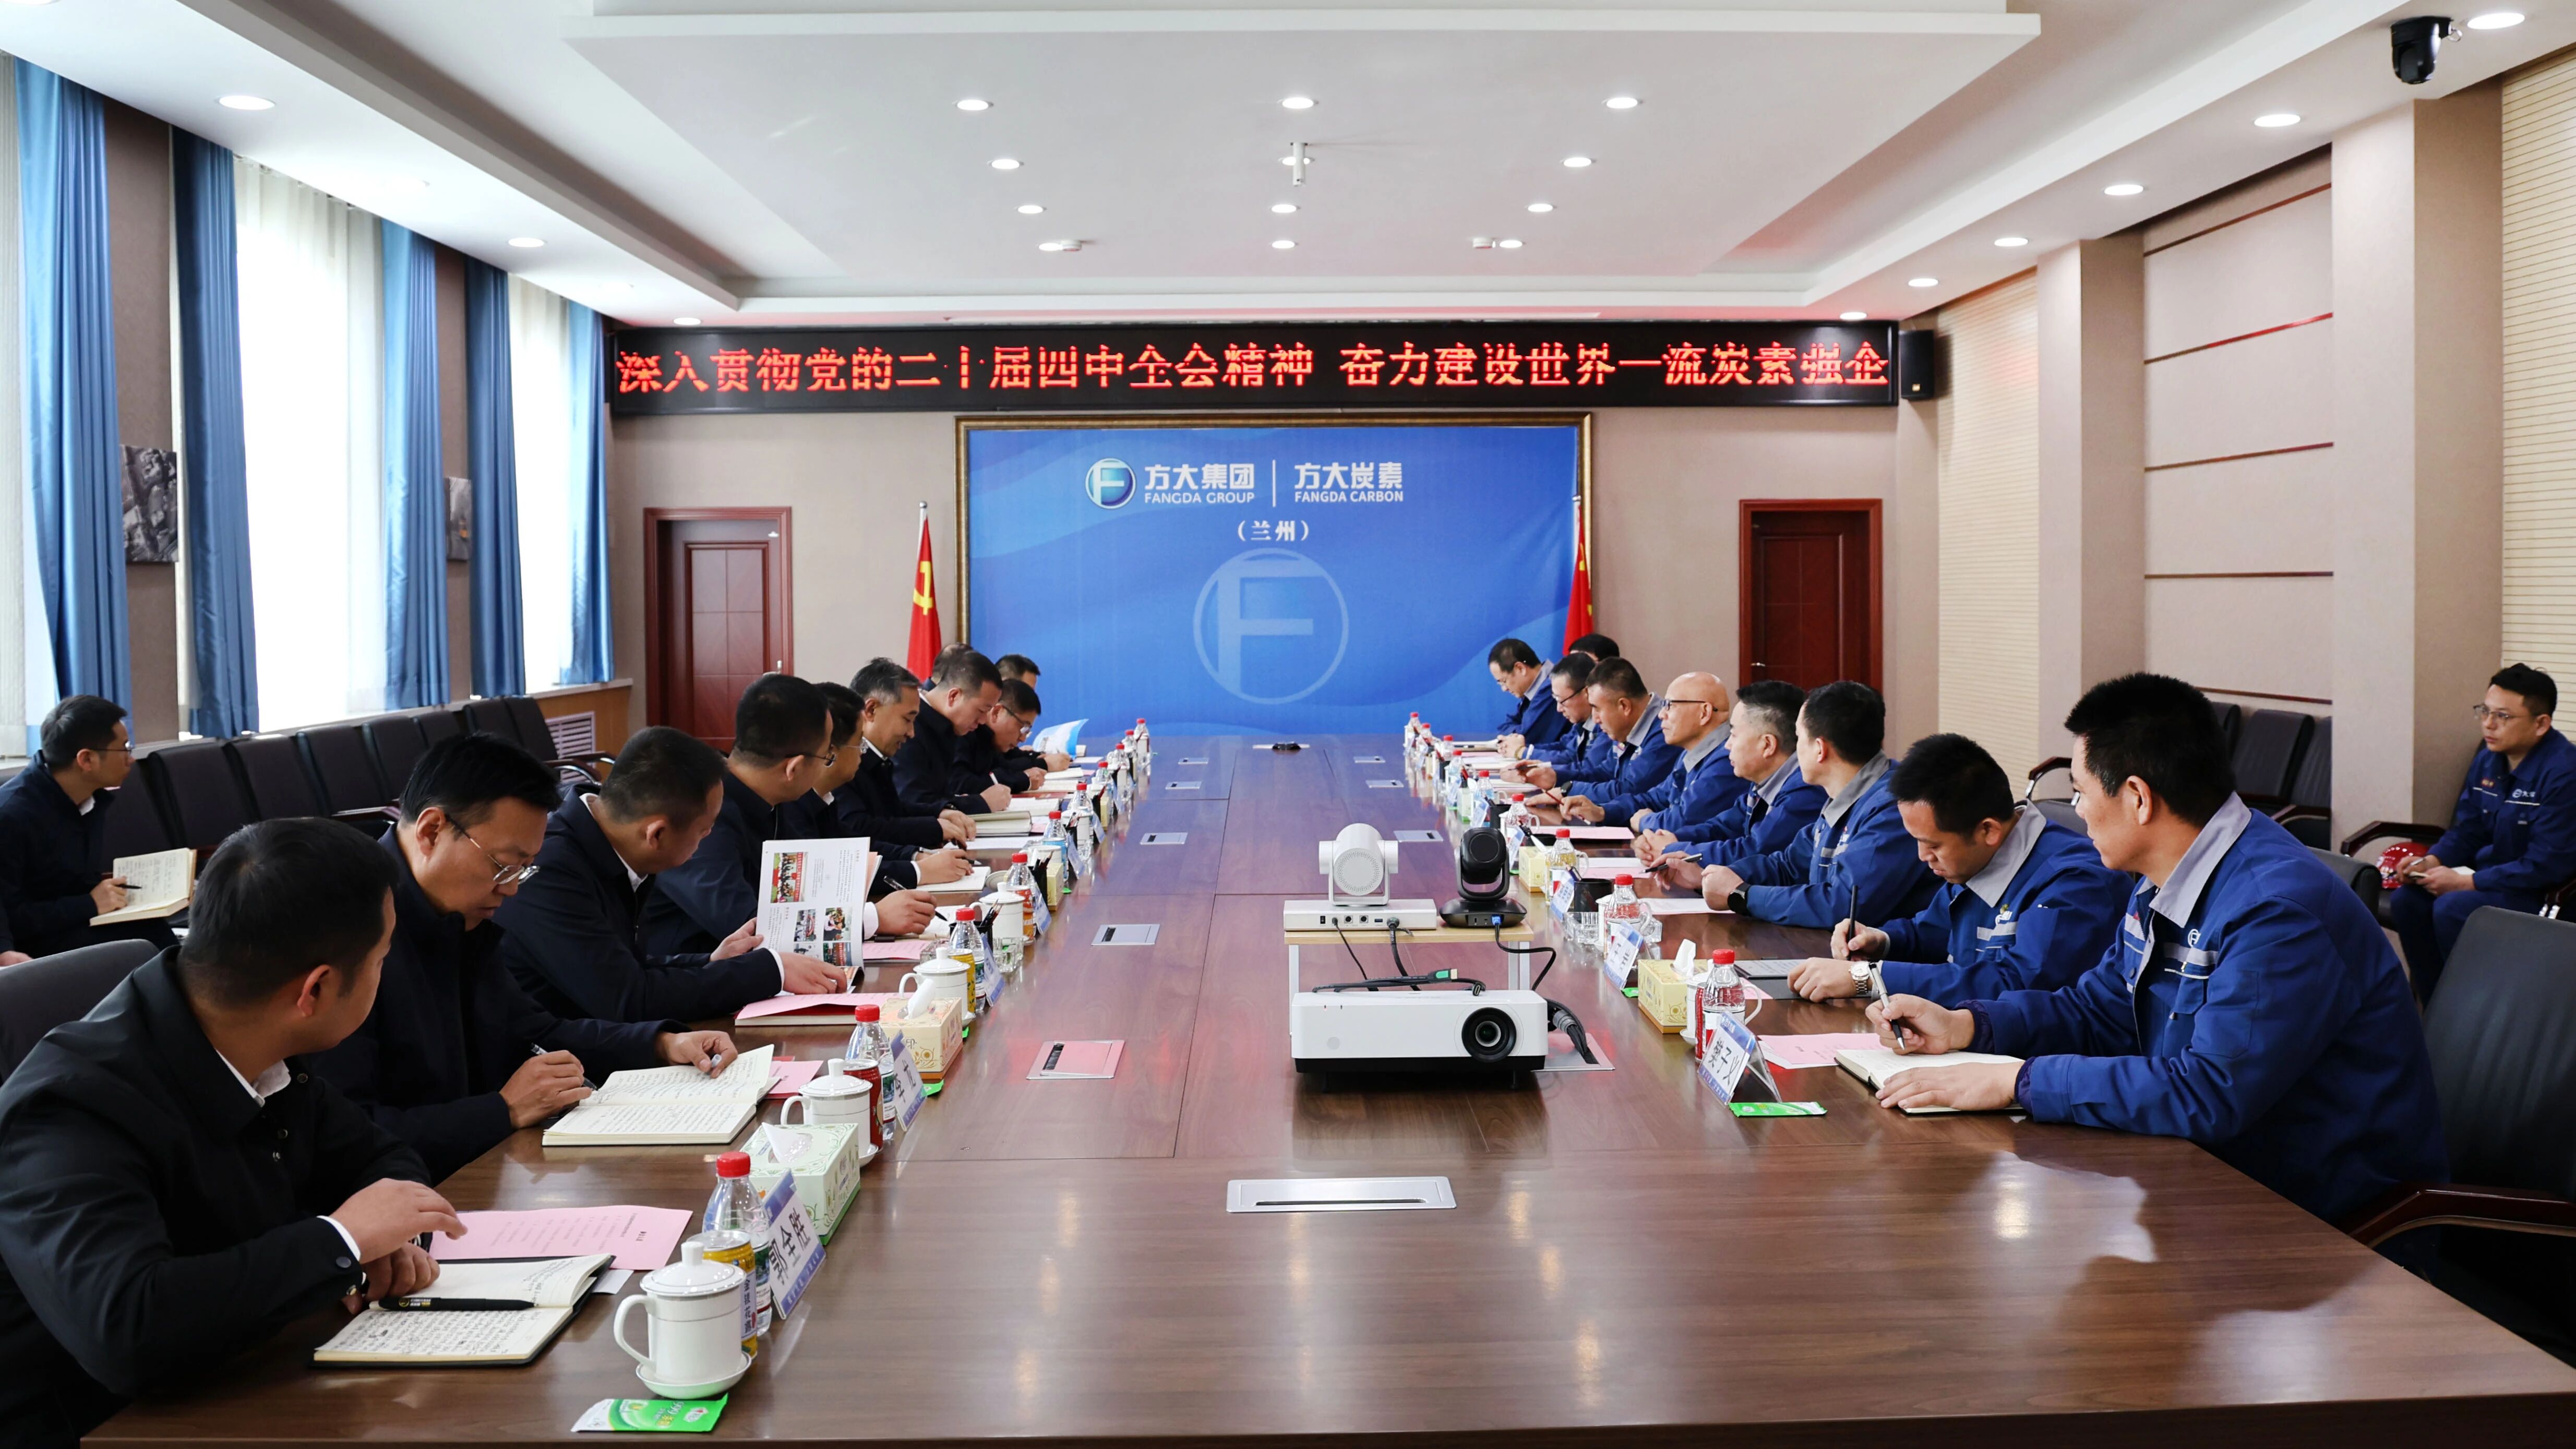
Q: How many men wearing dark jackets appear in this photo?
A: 11